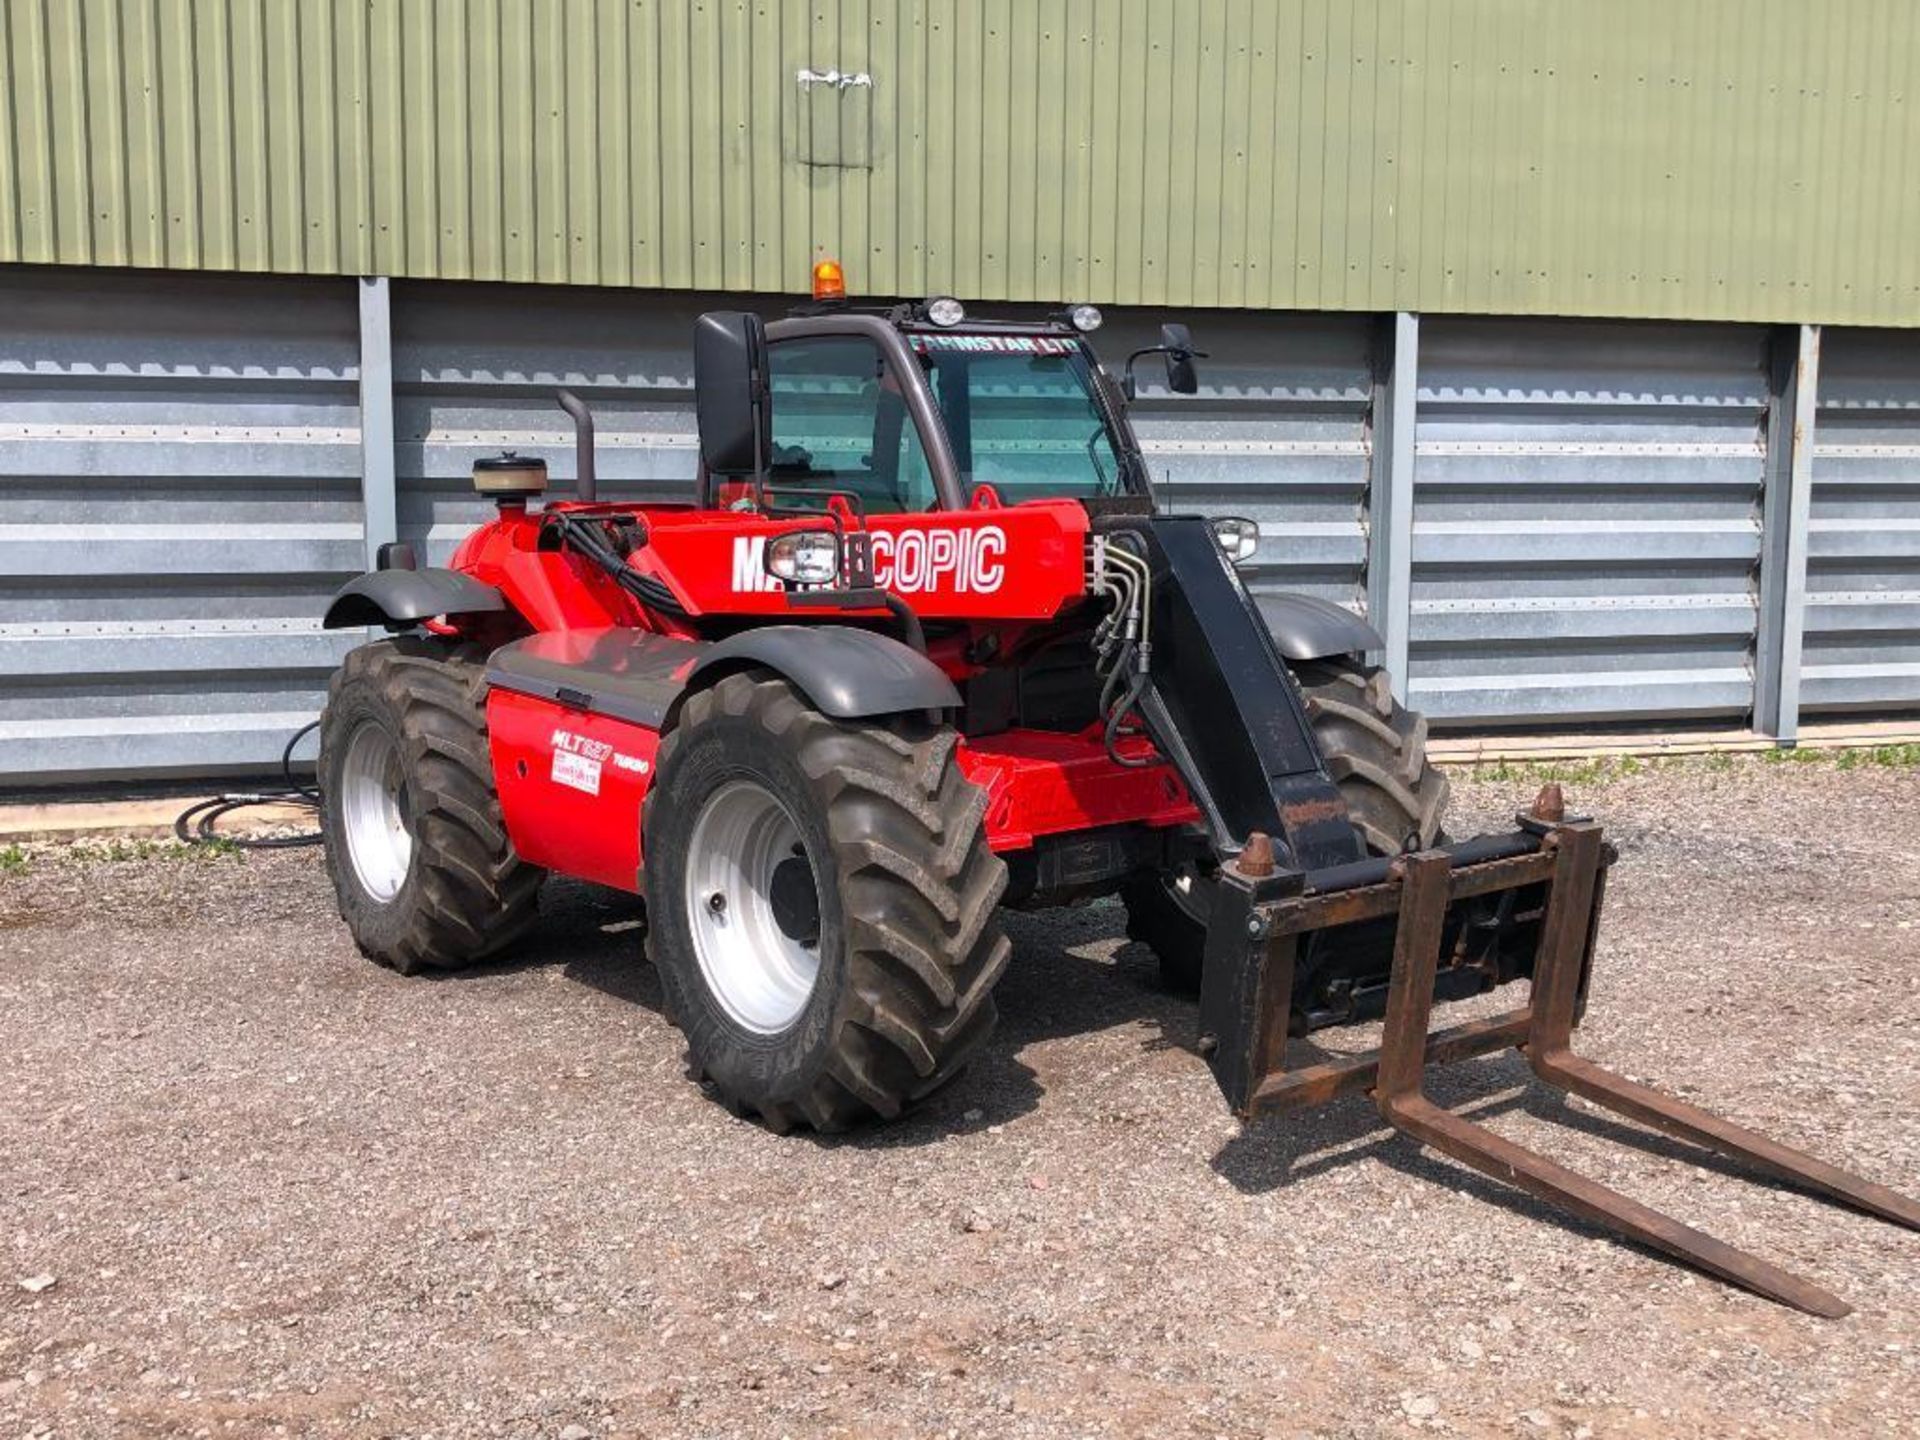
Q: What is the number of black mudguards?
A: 3